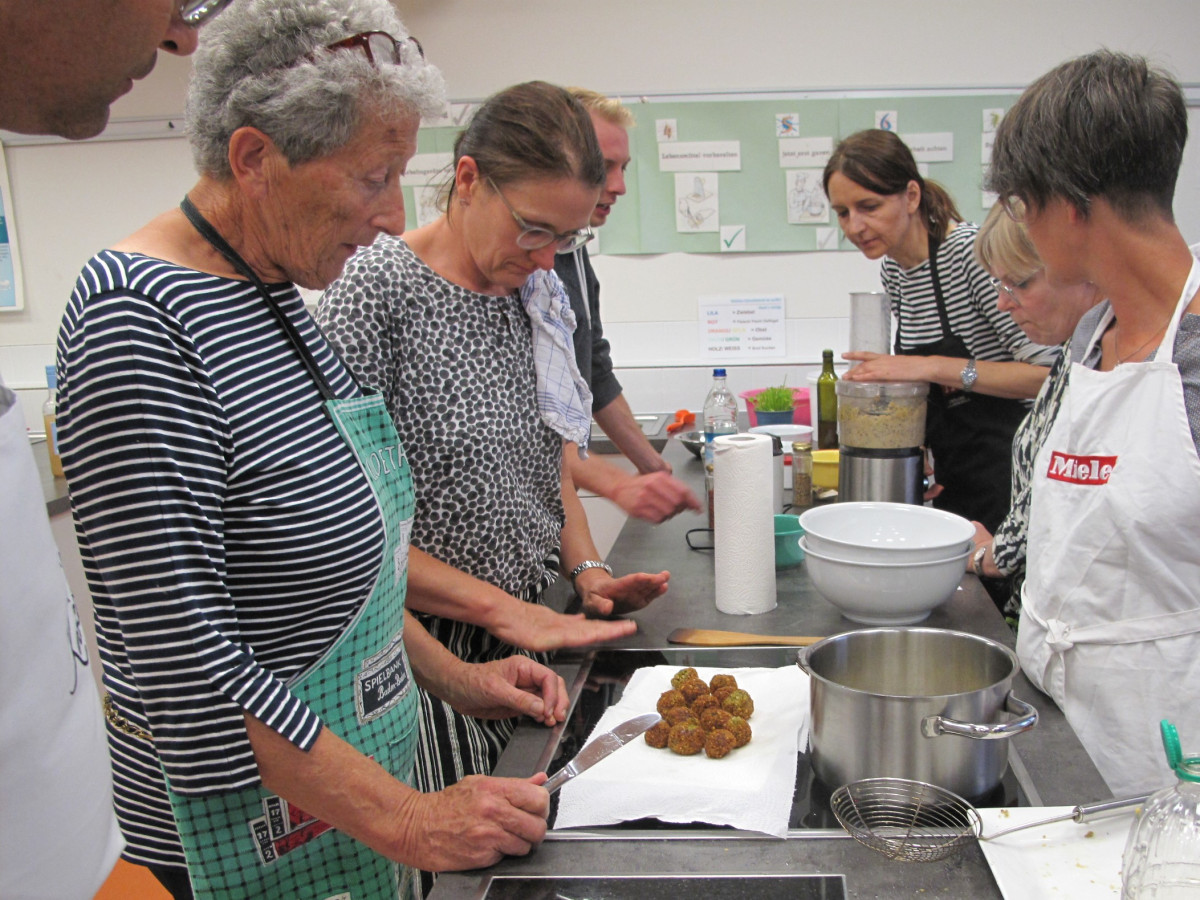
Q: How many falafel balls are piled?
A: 13